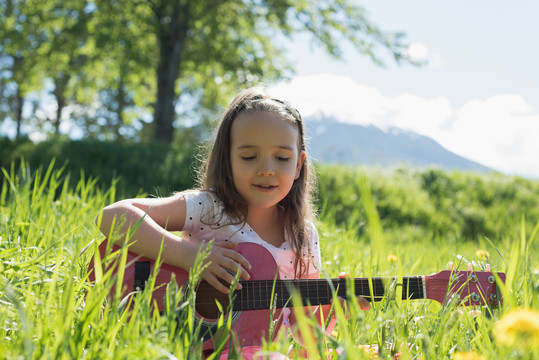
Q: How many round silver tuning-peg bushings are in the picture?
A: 6